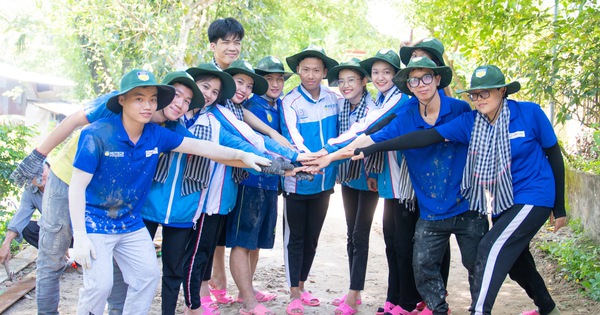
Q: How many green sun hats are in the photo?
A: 11